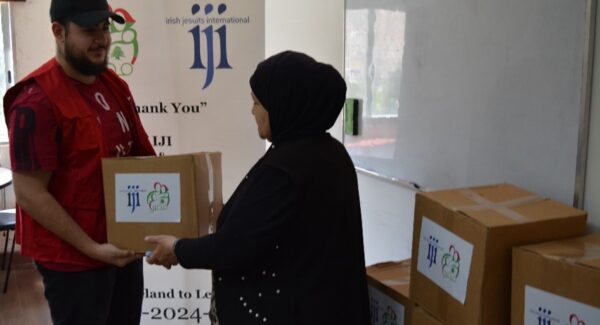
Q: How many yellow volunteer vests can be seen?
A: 0